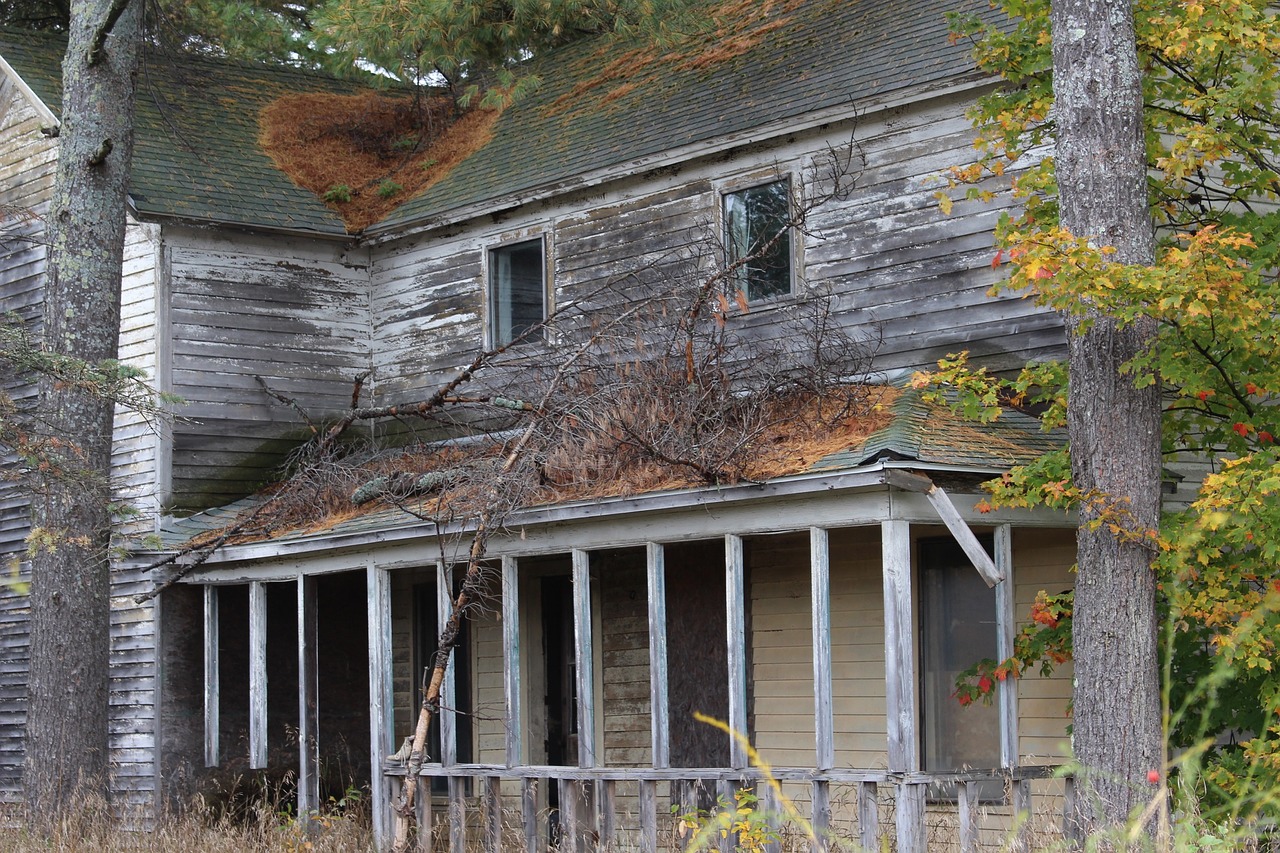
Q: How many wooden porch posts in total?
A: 12